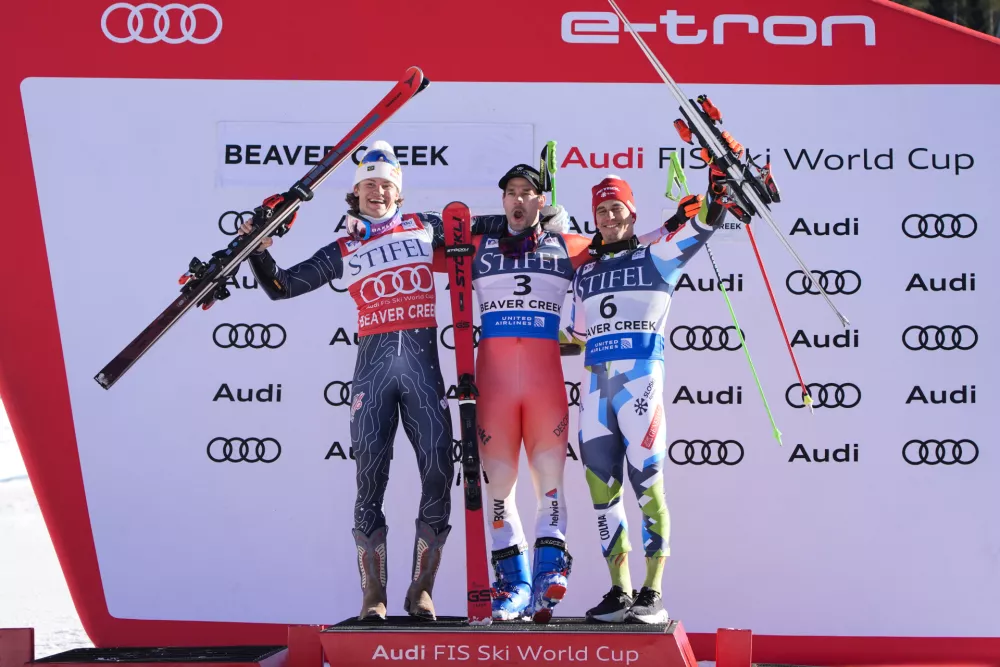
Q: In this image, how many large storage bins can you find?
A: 0